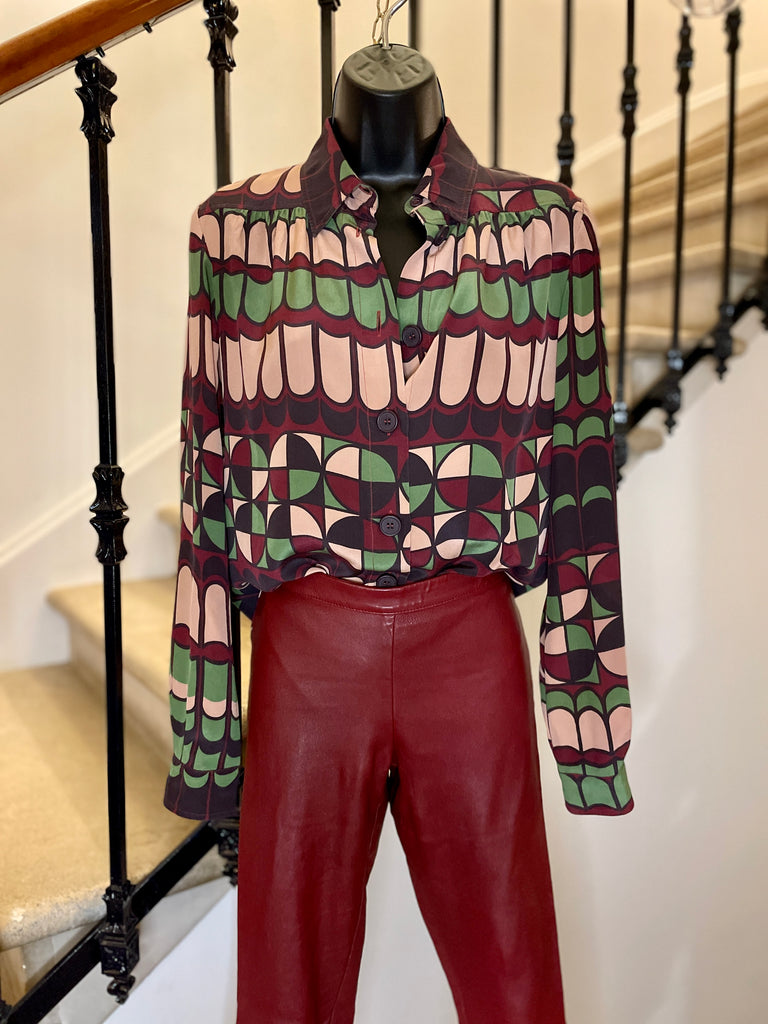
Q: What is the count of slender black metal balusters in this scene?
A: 9